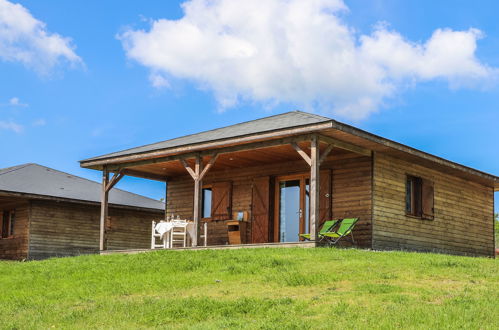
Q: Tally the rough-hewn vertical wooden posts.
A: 3